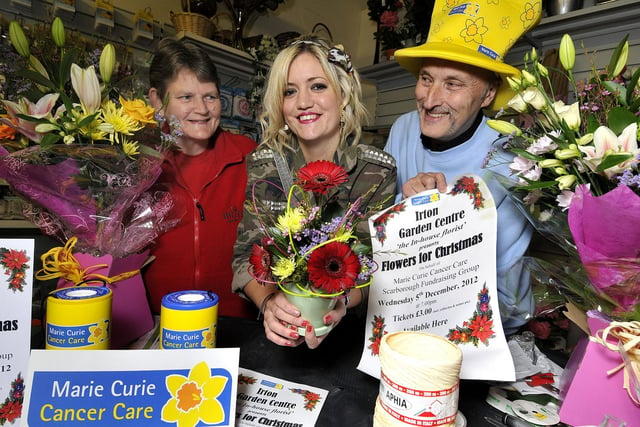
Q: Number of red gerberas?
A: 3